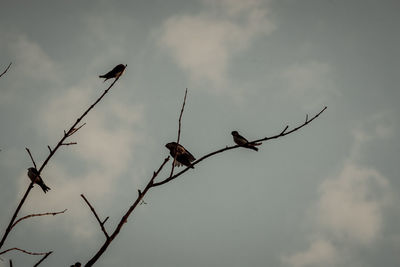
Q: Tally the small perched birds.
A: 4